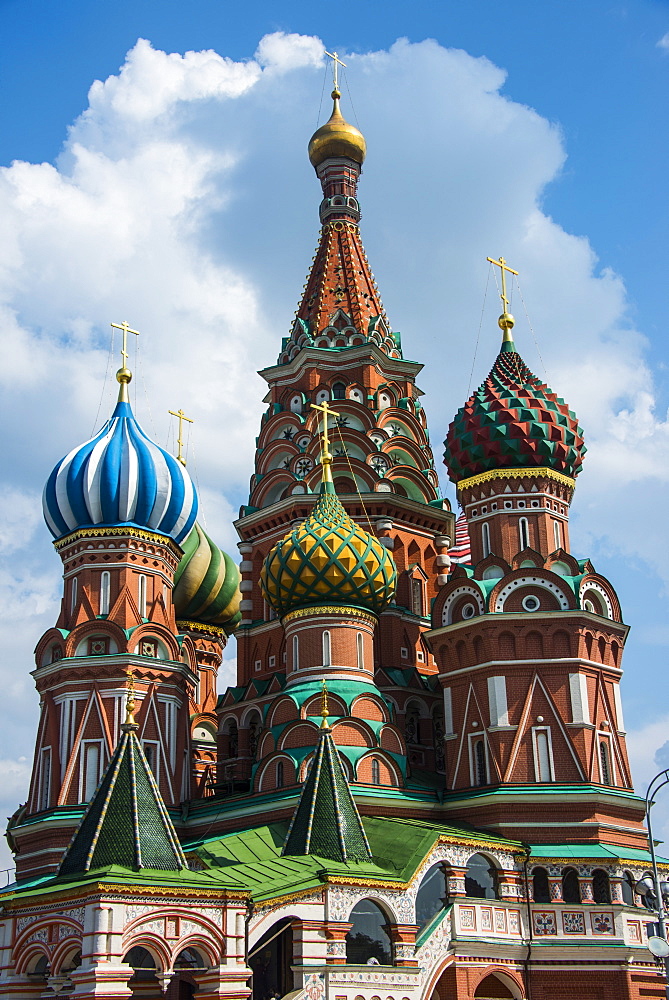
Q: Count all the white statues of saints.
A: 0